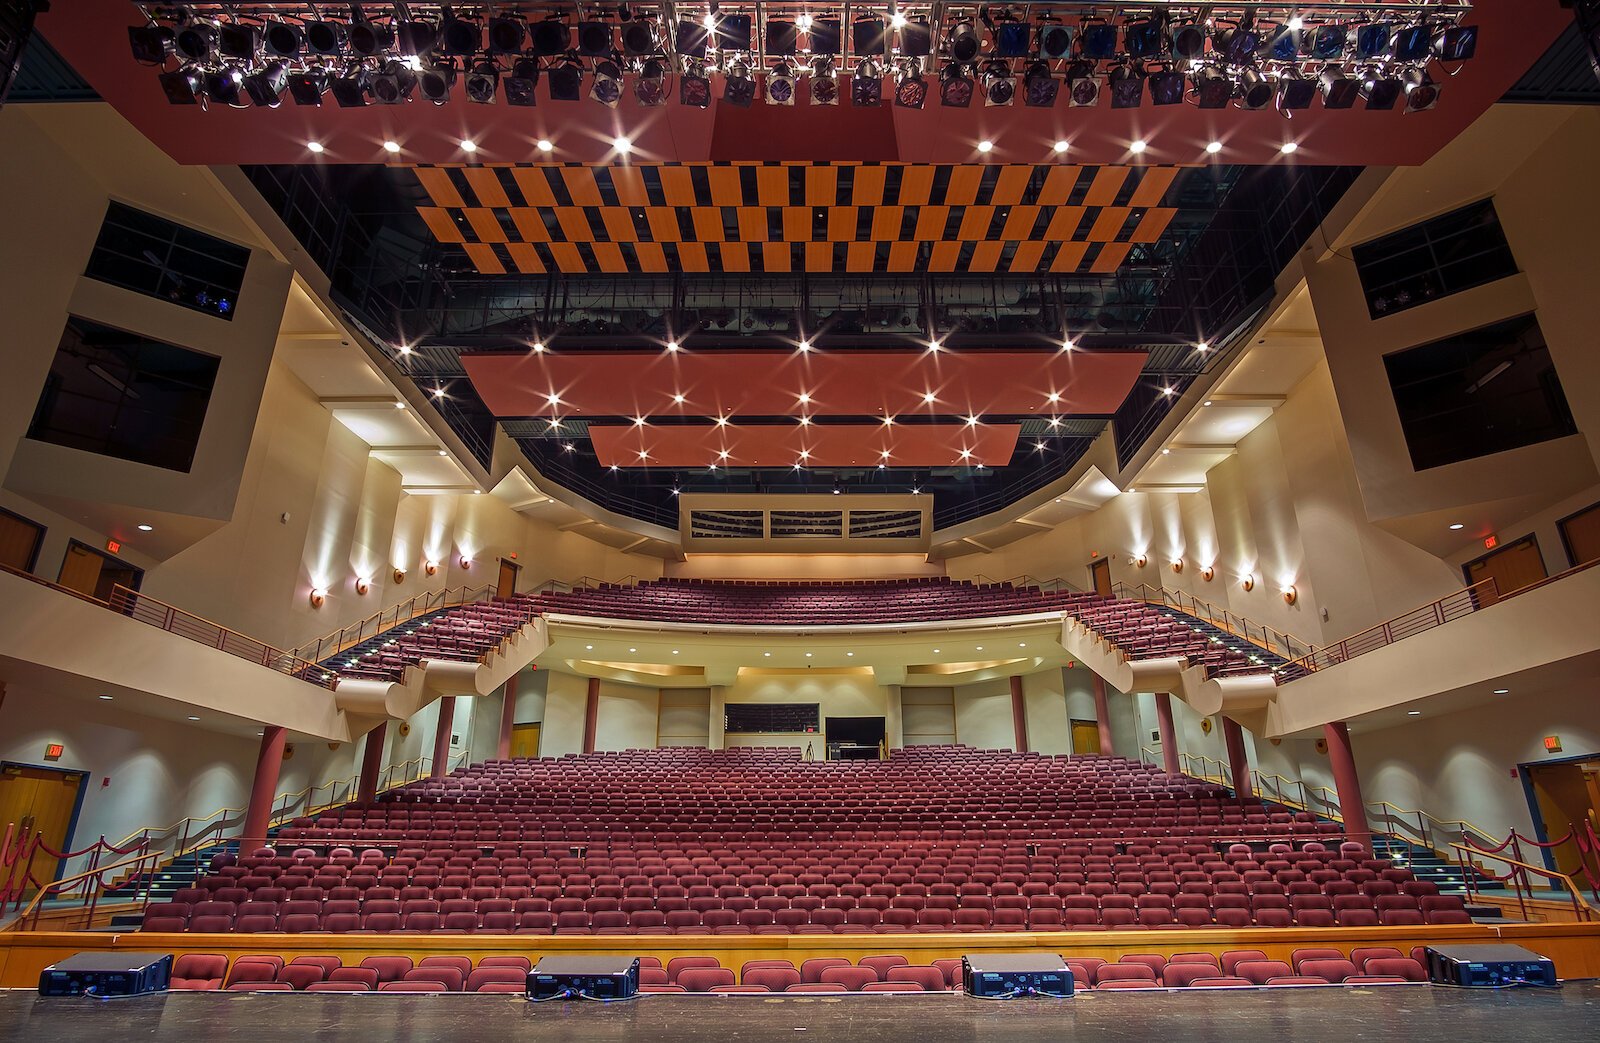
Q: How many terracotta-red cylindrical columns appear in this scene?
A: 10